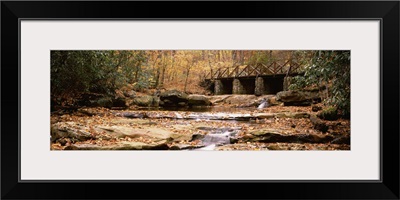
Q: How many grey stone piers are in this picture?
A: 4